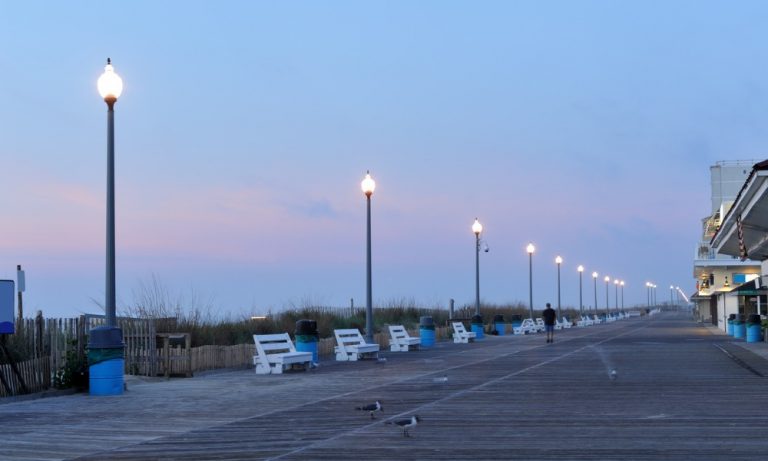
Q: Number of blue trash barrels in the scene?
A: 9